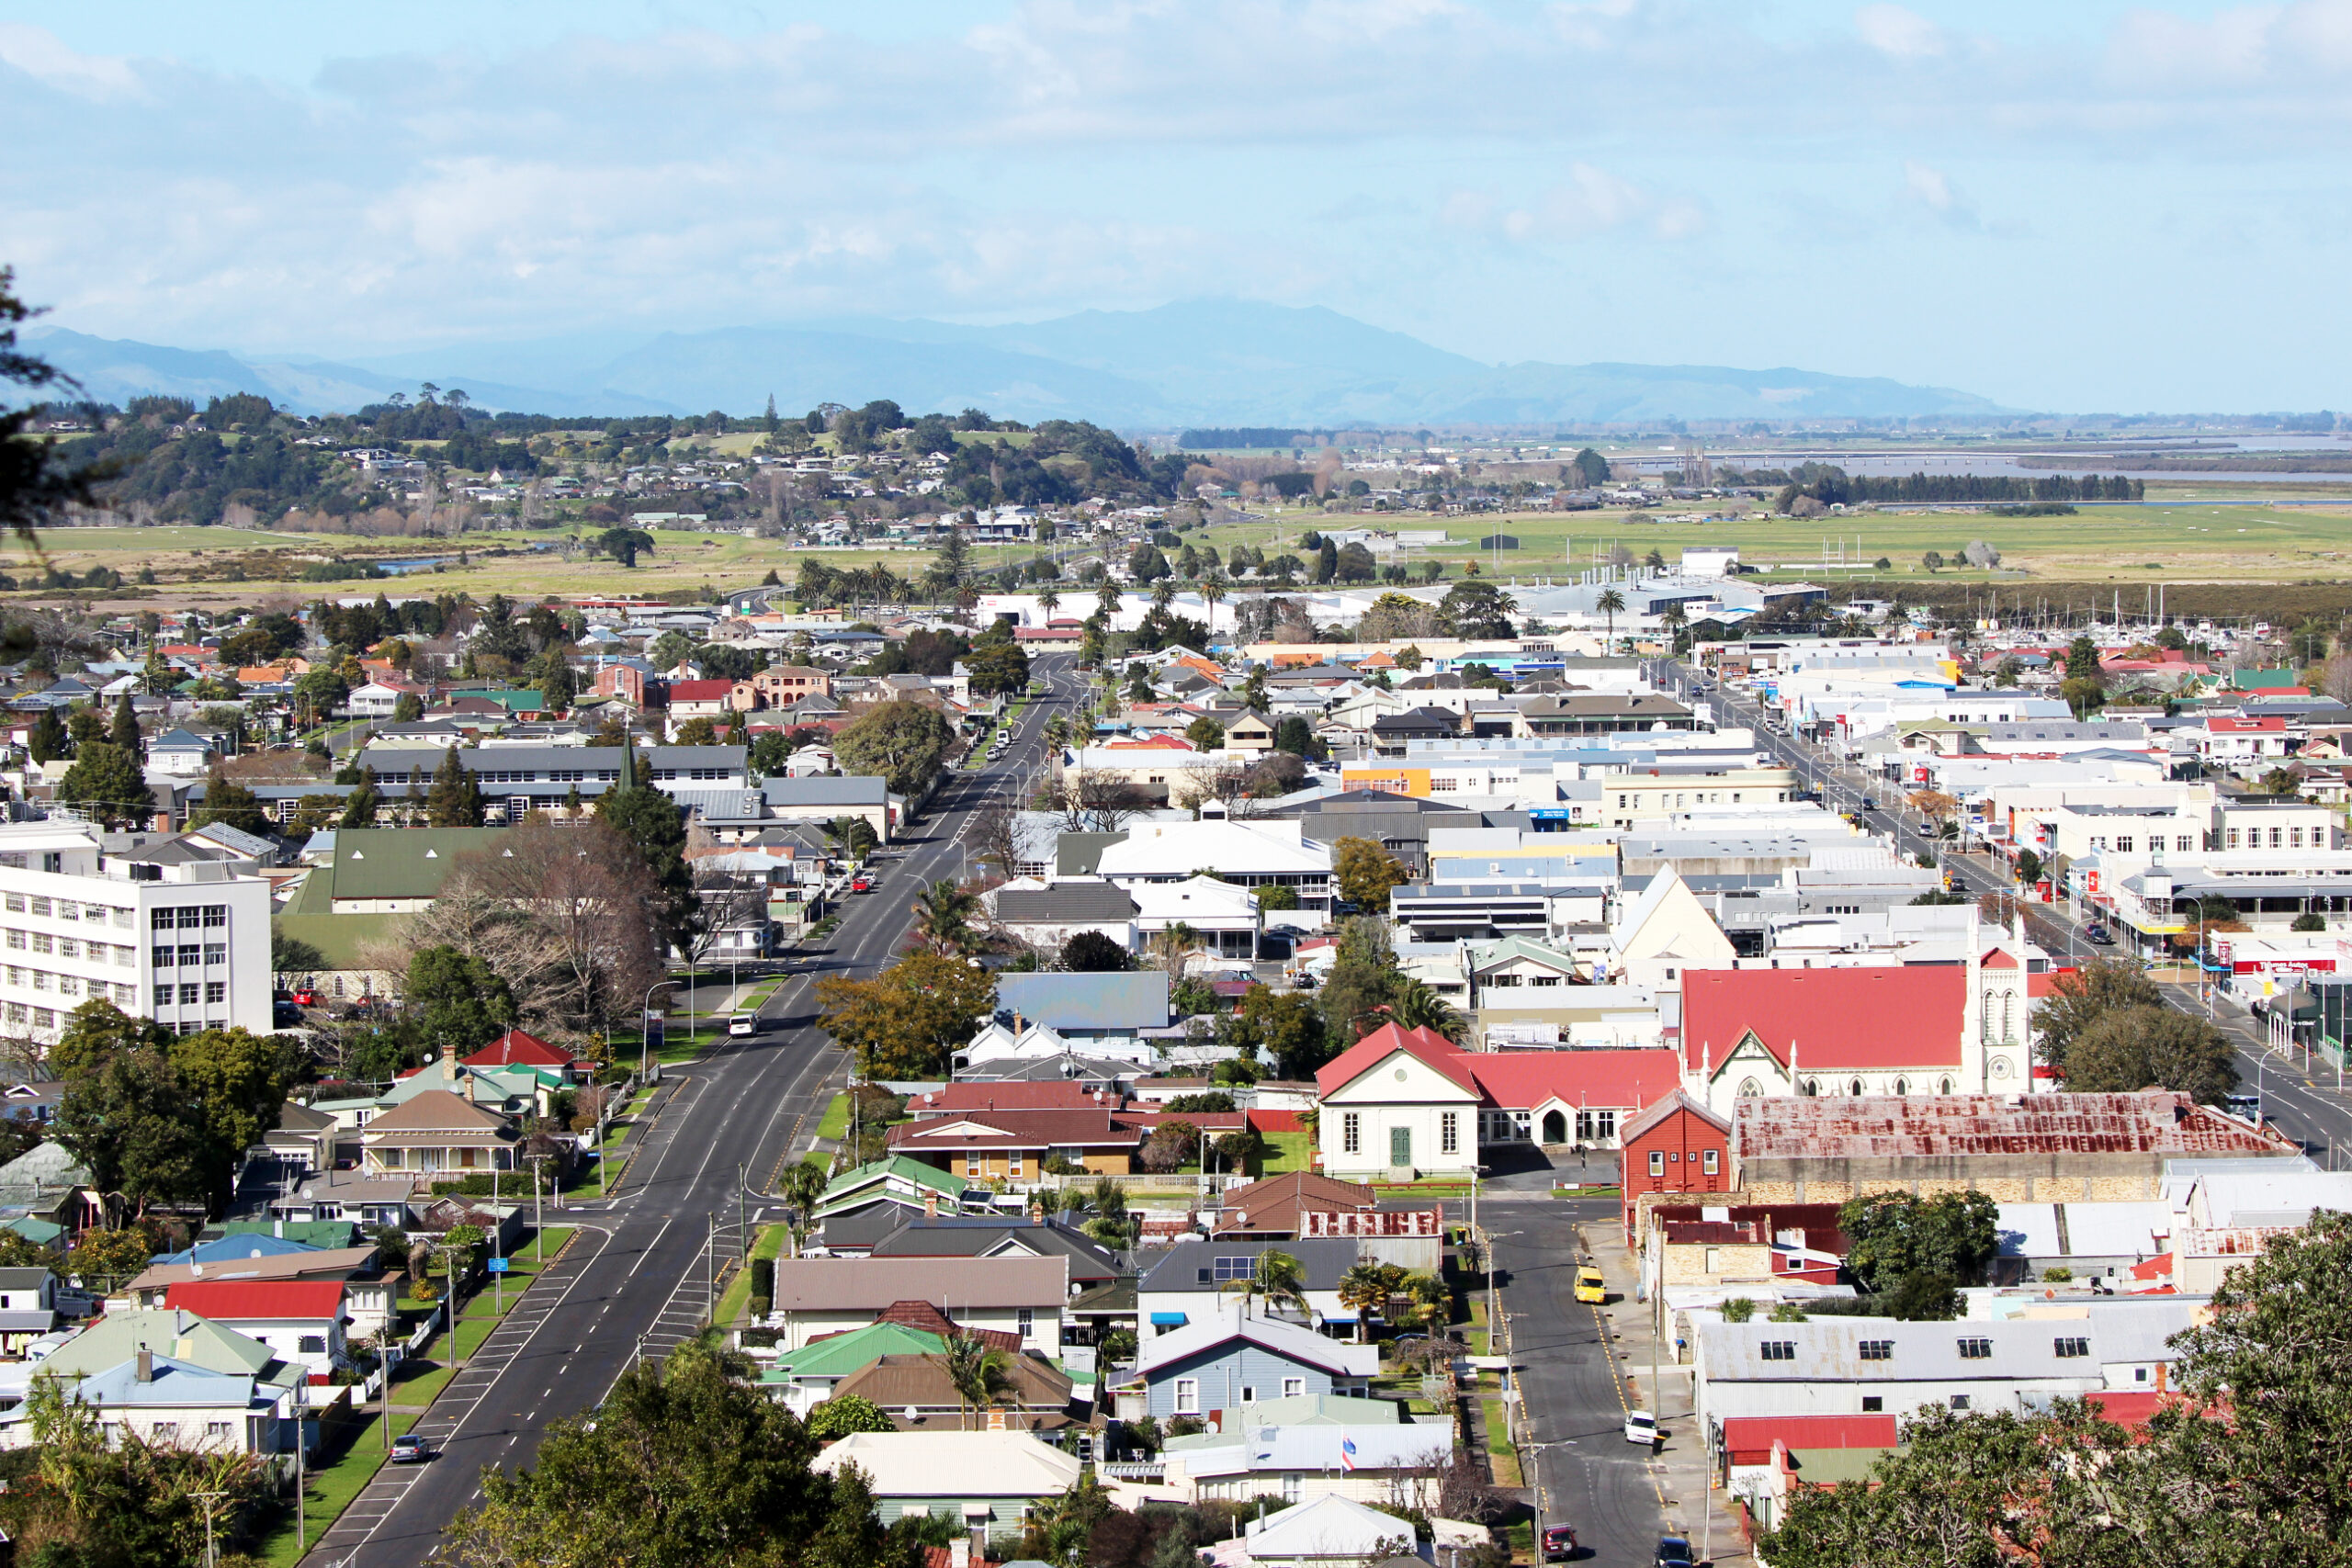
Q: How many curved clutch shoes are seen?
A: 0